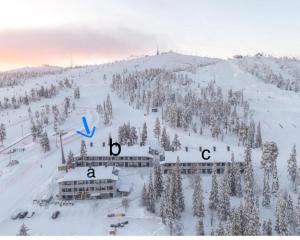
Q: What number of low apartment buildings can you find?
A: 3